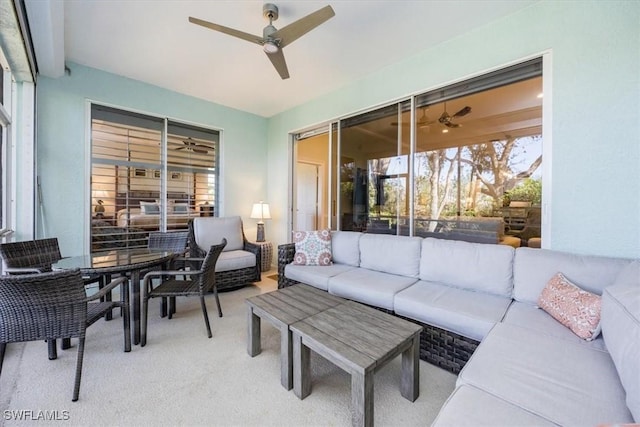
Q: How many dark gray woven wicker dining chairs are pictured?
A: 4